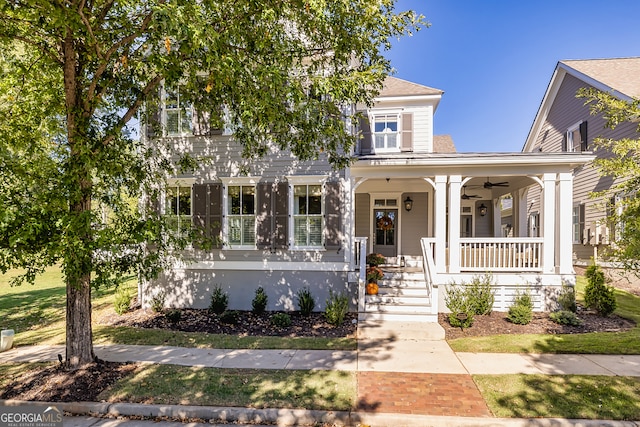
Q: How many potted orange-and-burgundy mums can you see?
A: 2